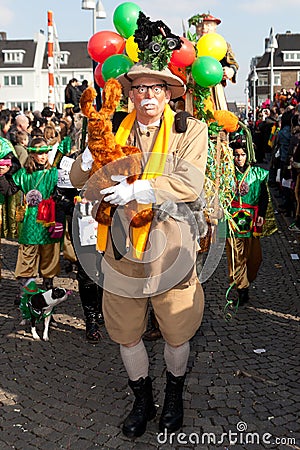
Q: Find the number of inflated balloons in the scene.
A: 8